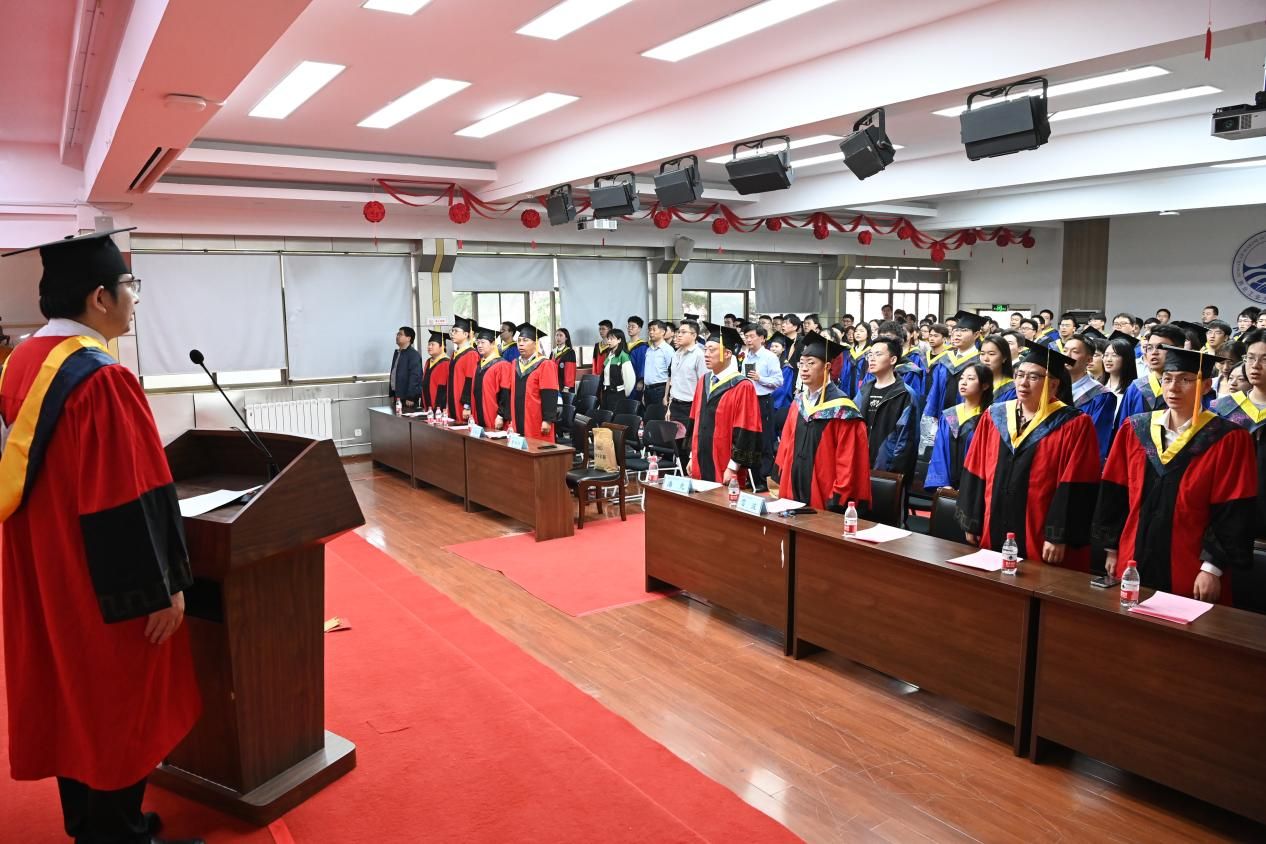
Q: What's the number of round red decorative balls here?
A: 13